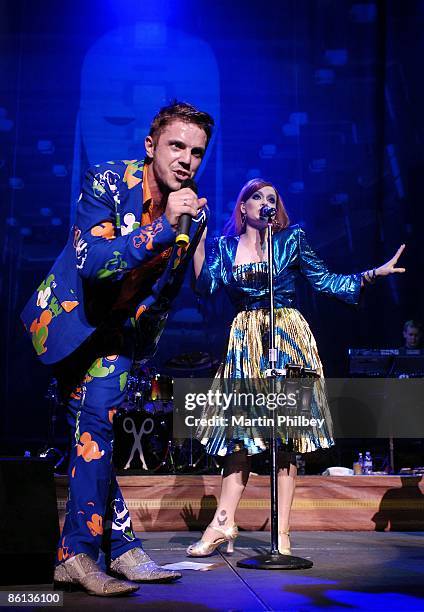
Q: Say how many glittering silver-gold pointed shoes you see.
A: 2